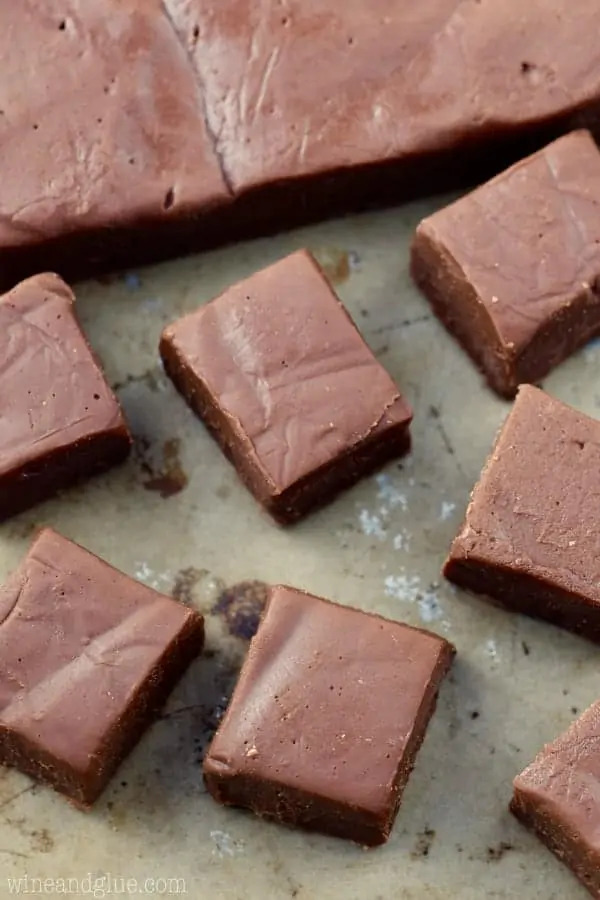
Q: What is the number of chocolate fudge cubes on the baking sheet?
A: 7